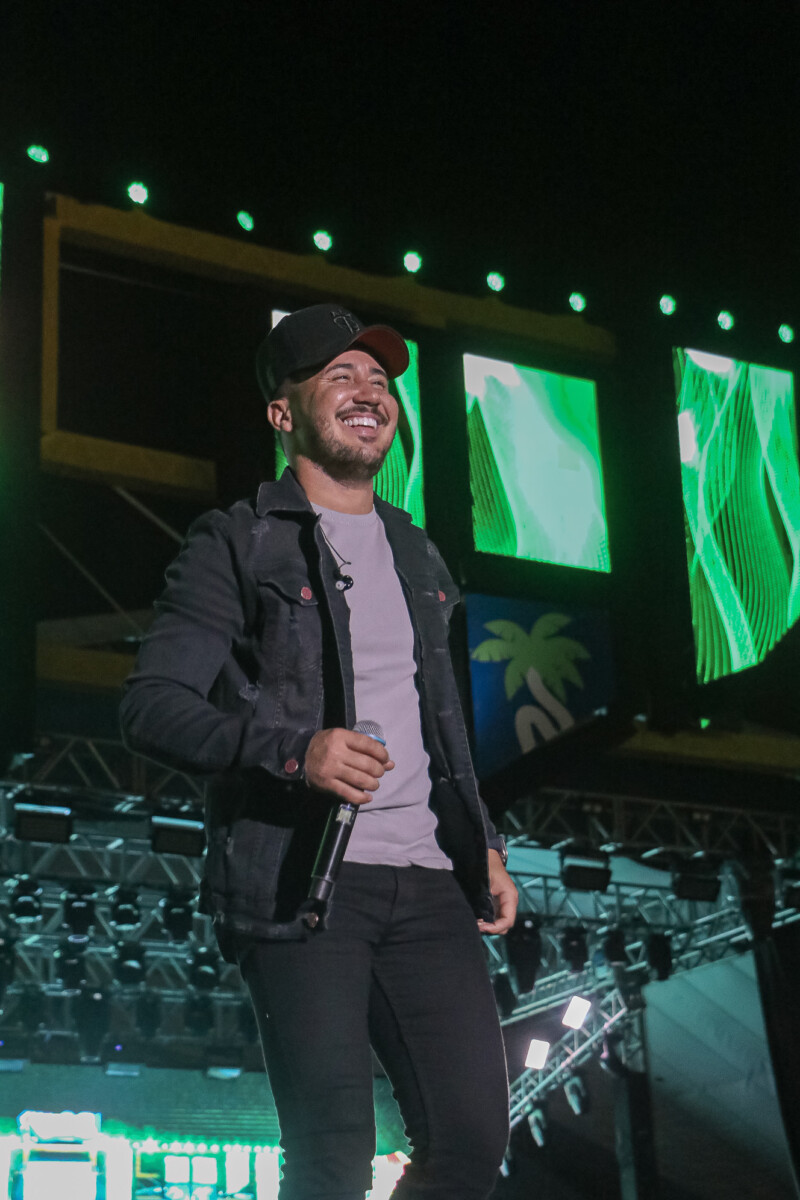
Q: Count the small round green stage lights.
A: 10